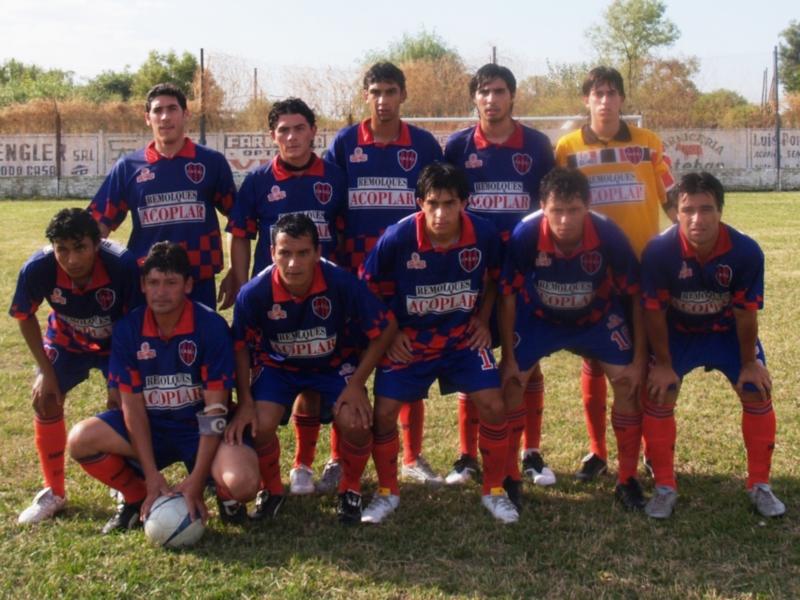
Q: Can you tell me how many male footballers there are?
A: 11